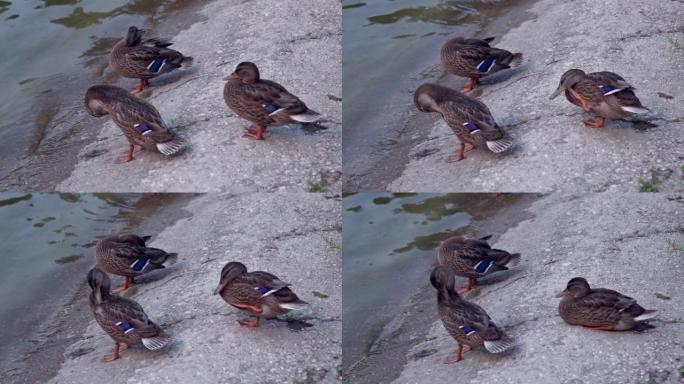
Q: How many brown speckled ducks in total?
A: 12